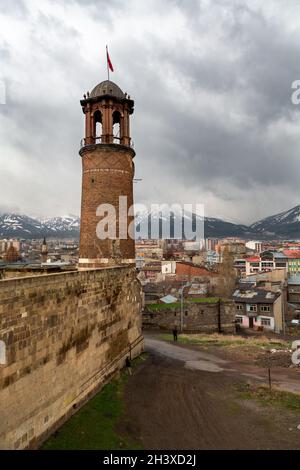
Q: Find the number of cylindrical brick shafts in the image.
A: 1